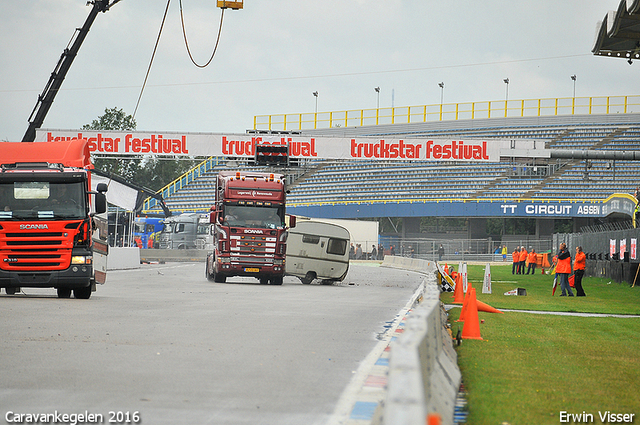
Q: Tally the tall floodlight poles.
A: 5